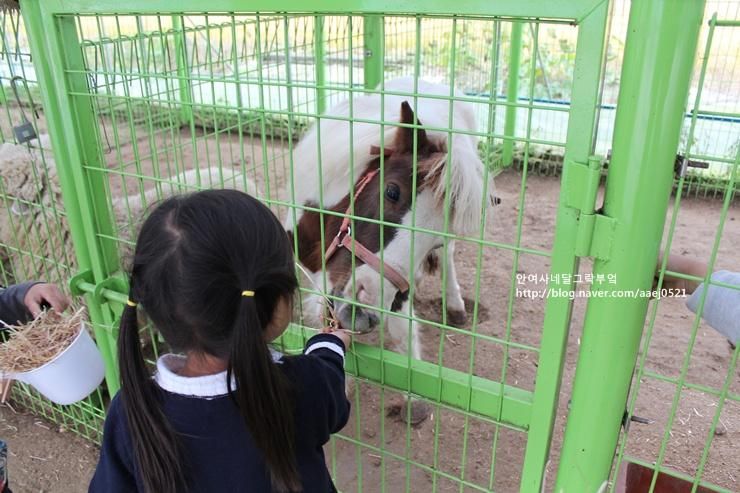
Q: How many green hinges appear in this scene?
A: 1